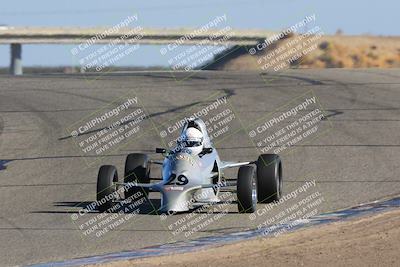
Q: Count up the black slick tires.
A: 4